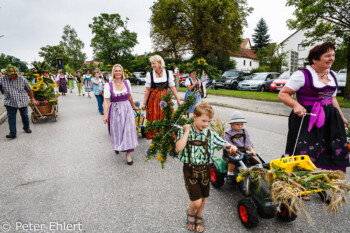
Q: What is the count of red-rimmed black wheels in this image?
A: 3